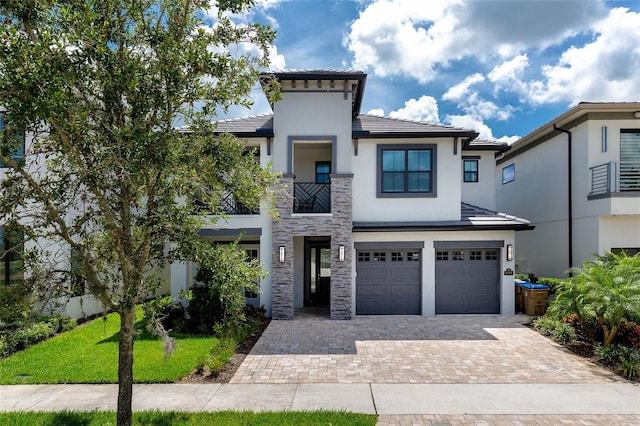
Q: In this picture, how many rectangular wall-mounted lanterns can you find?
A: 3